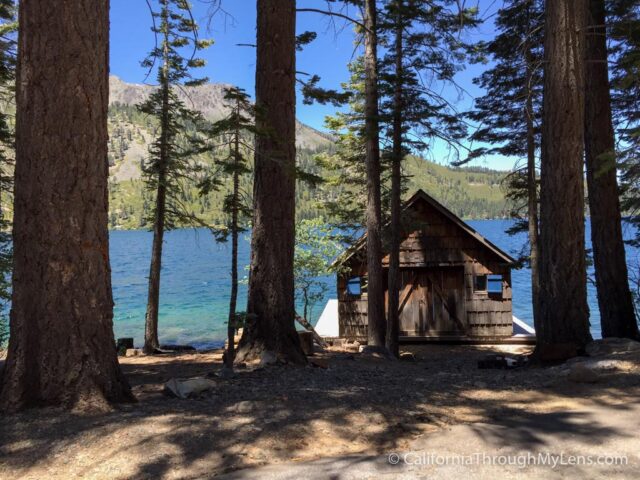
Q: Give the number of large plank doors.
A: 2